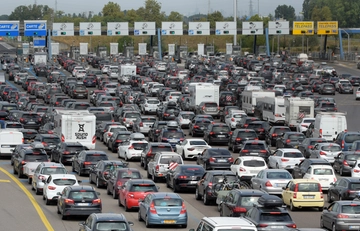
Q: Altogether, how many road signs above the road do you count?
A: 13